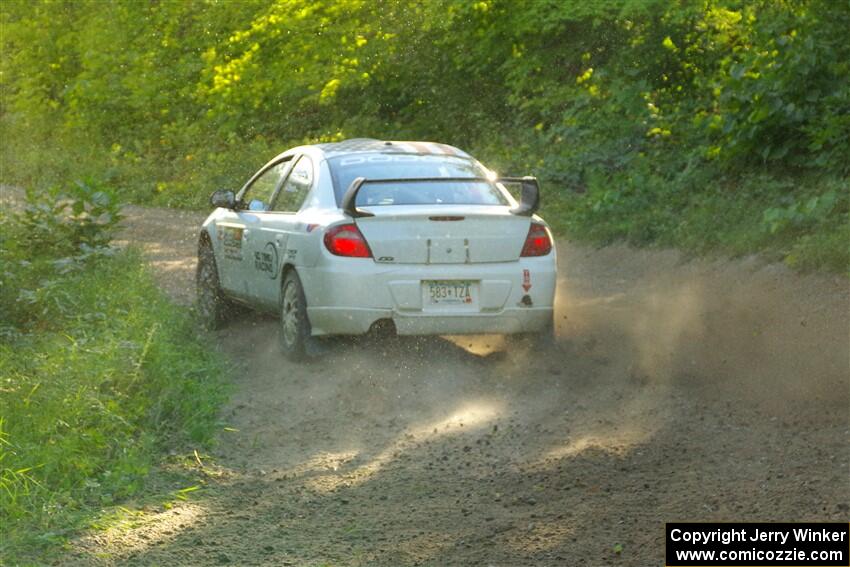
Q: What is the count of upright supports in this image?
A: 2